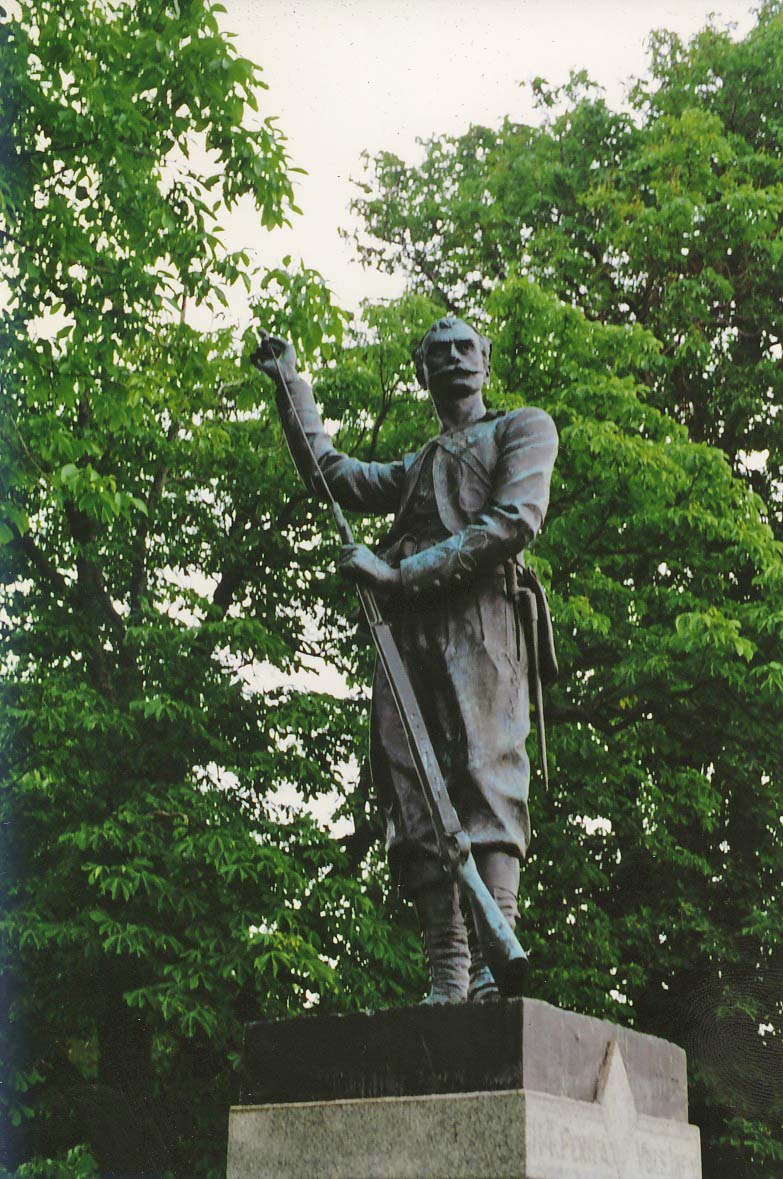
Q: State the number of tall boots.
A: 2